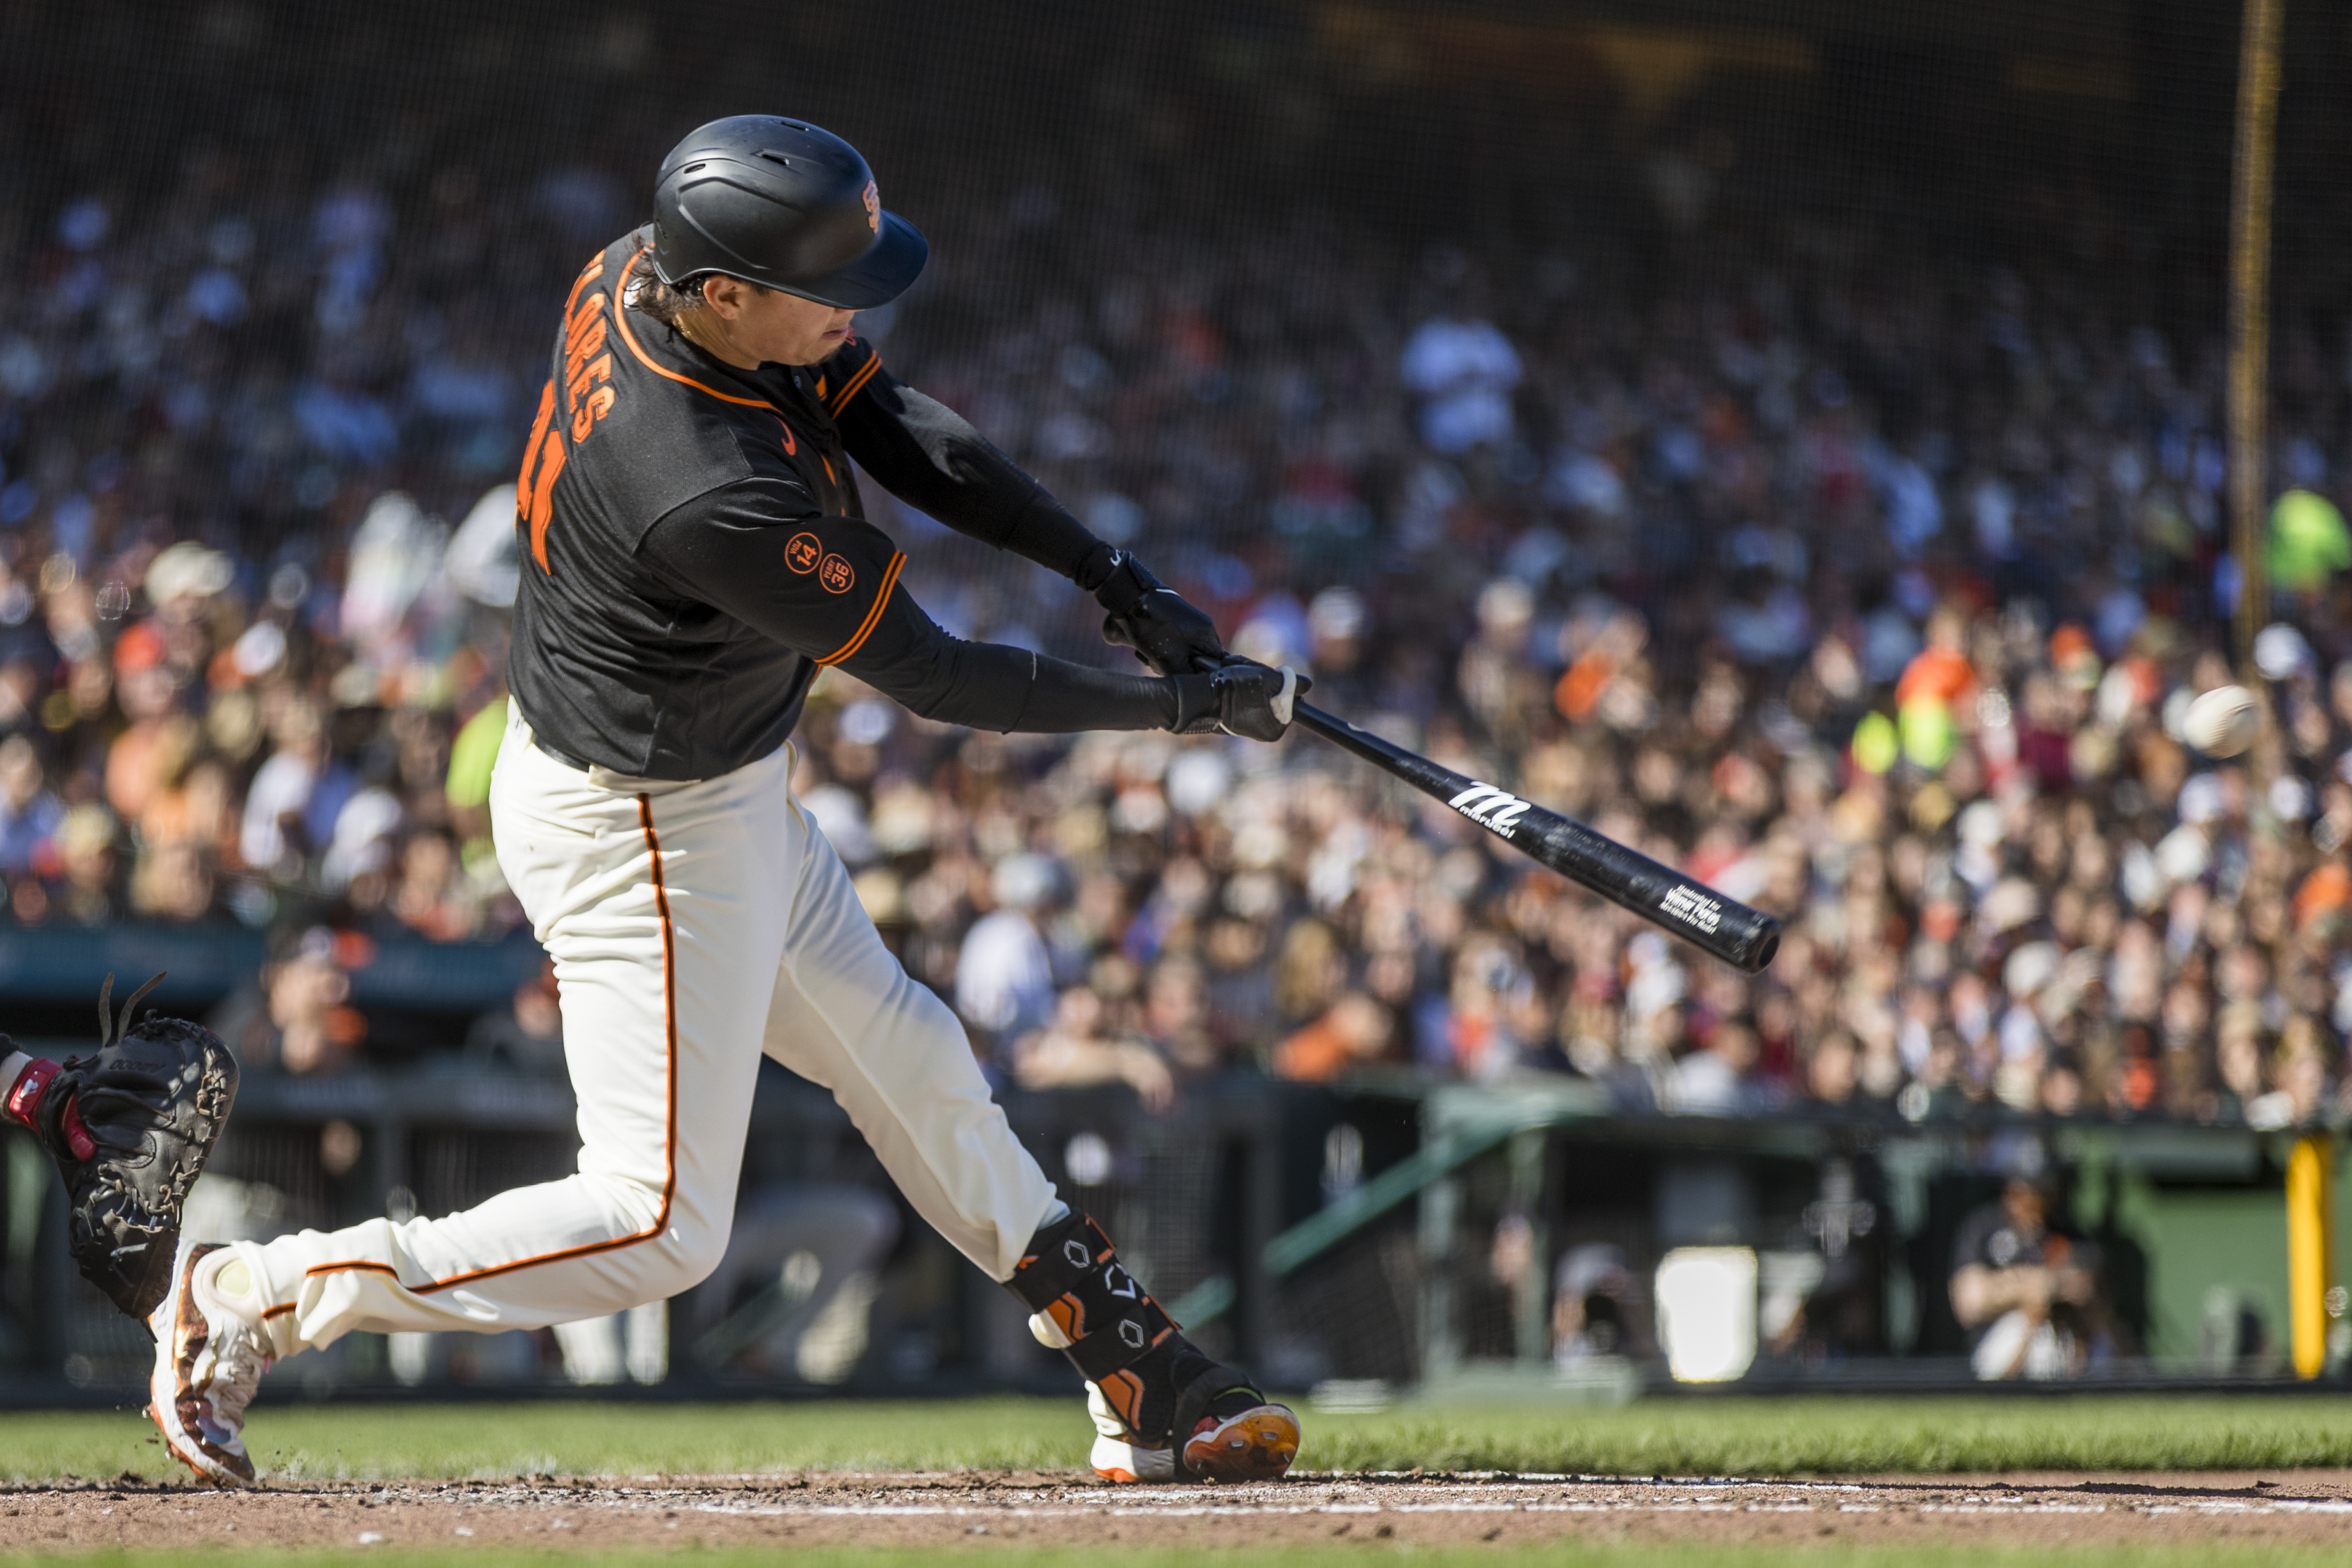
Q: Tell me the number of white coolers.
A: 1